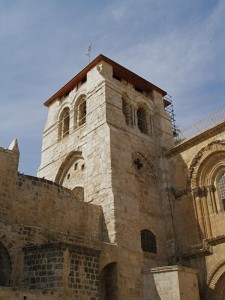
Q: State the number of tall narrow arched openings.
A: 4